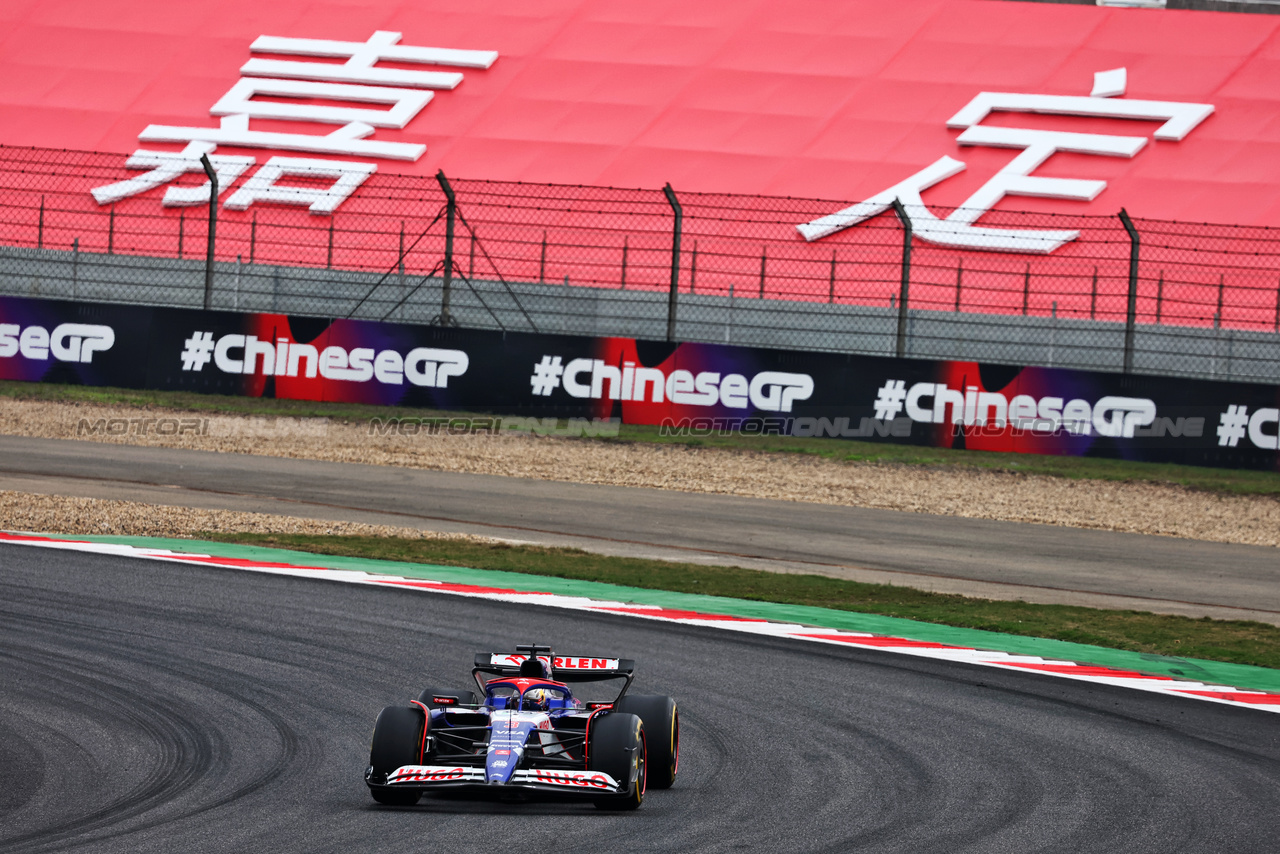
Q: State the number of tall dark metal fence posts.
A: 5